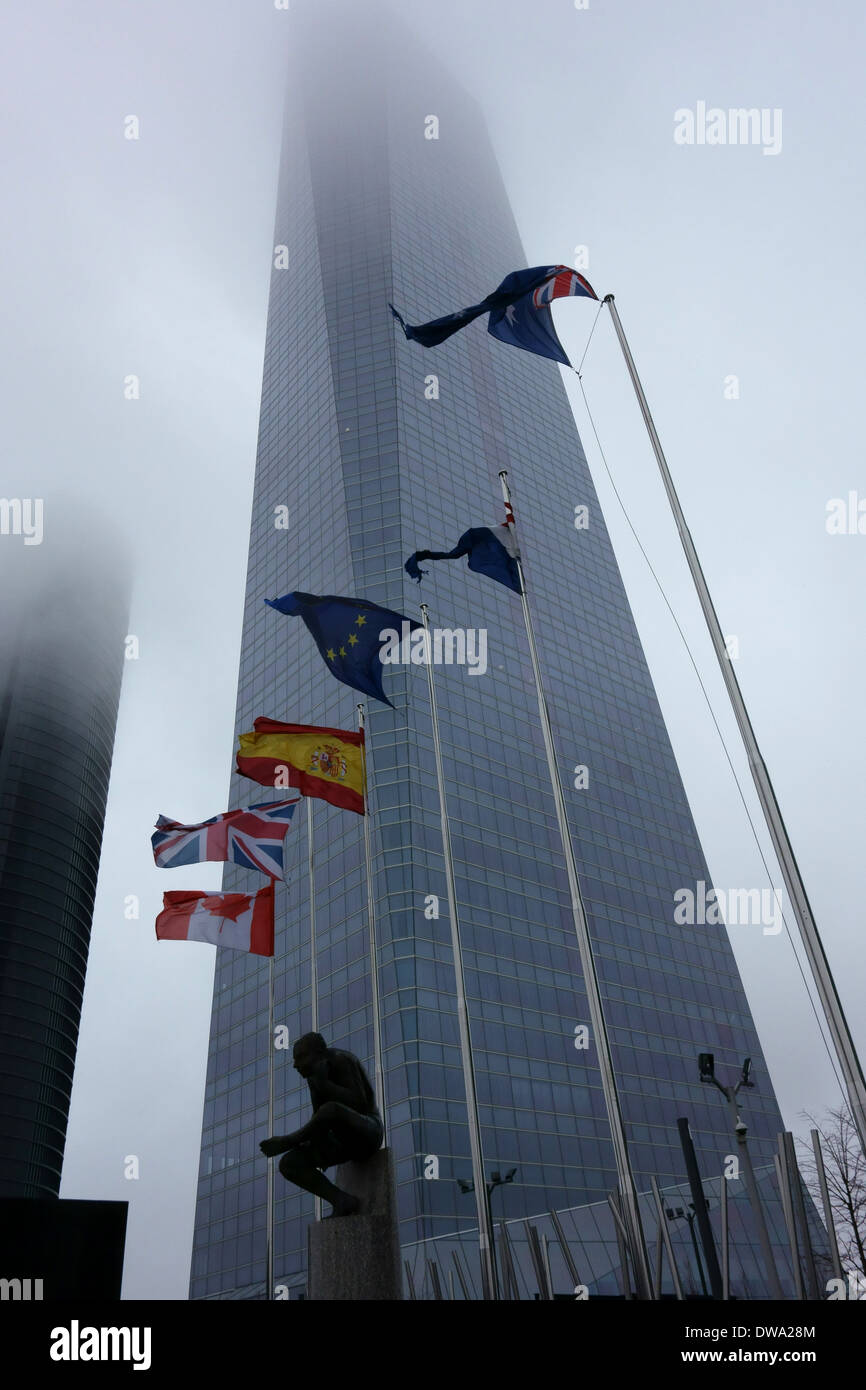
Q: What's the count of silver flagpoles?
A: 6